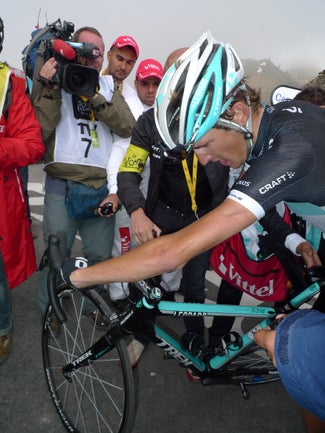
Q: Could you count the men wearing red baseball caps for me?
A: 2